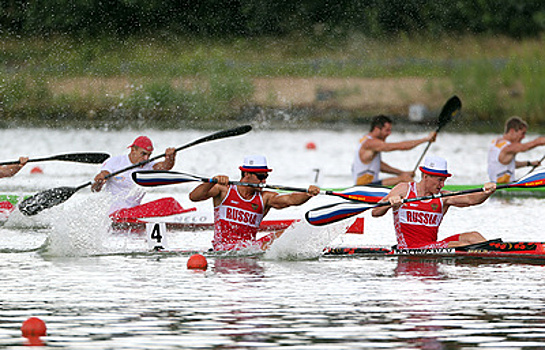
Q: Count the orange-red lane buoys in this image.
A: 4